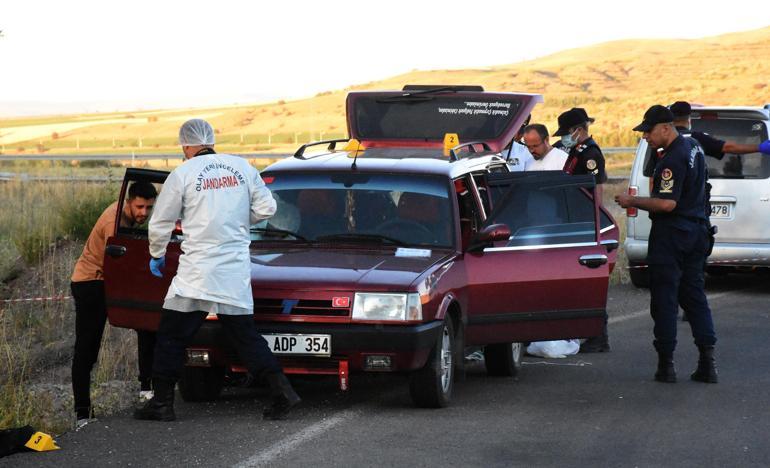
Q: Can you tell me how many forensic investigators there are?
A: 1